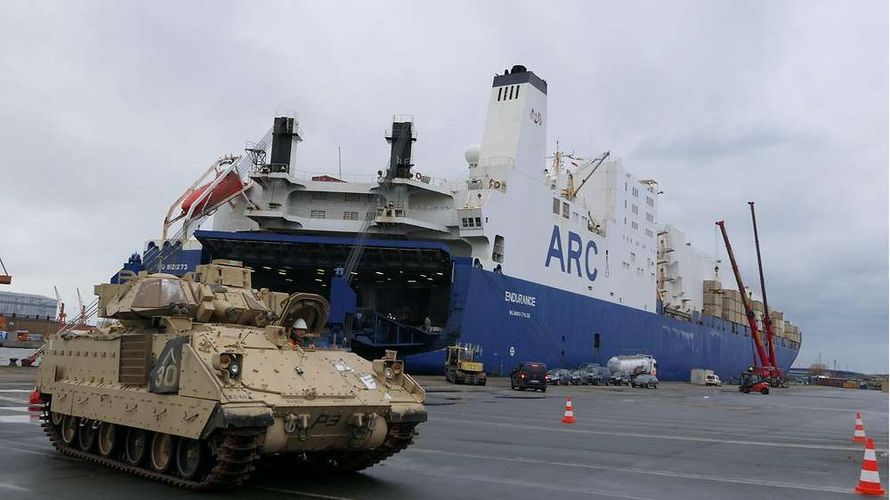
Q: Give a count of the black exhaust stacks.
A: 2